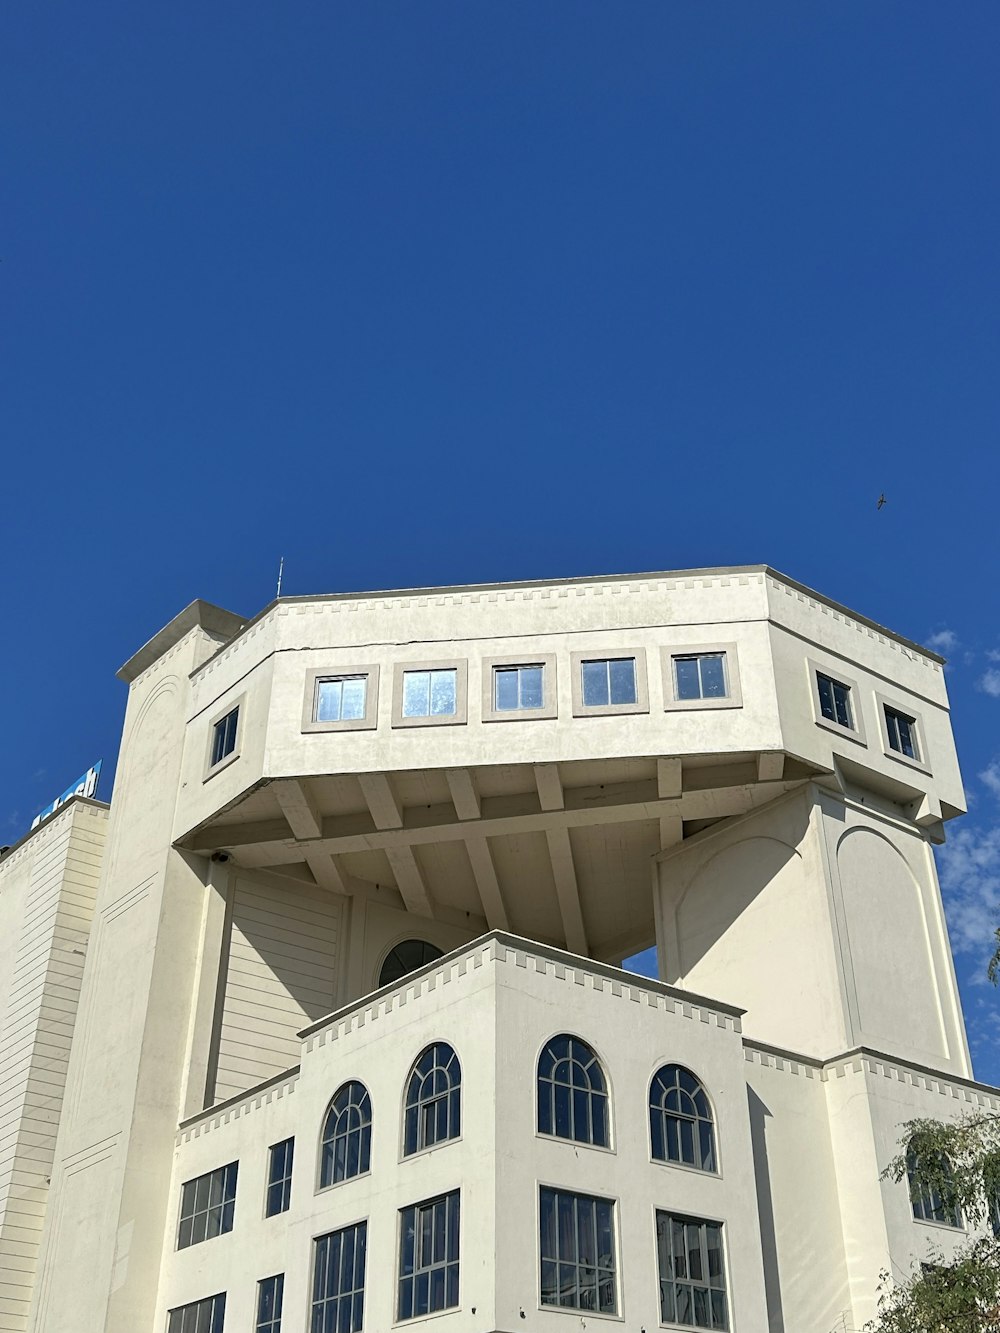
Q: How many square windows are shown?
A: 8